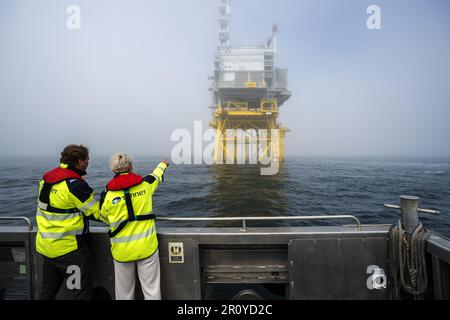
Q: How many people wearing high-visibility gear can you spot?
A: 2